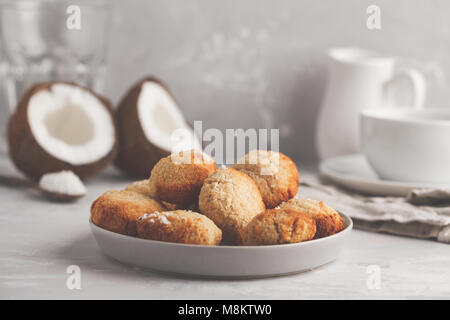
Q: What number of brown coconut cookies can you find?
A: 8